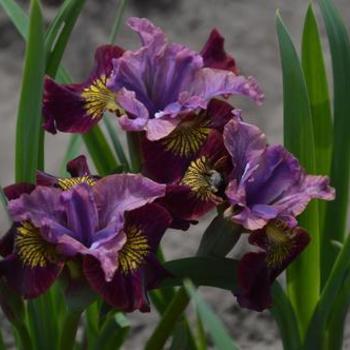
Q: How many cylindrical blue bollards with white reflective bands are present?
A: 0